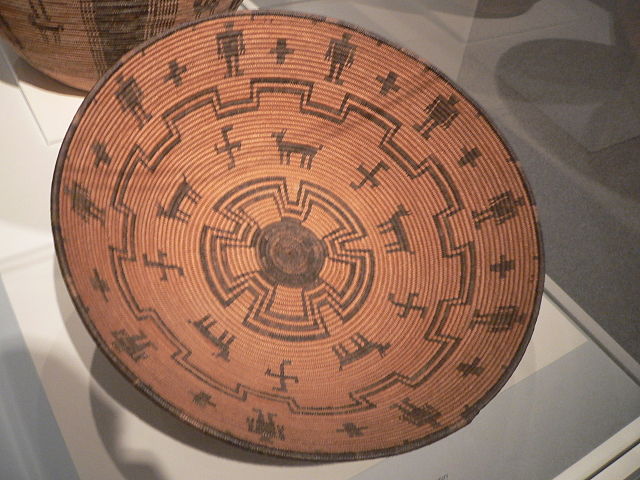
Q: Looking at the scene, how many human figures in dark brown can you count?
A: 10